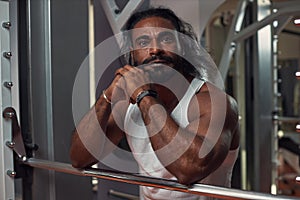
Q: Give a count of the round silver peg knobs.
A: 6